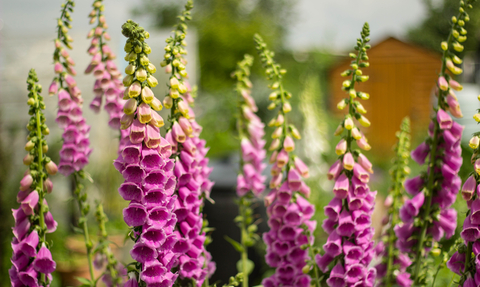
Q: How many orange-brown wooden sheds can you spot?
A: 1